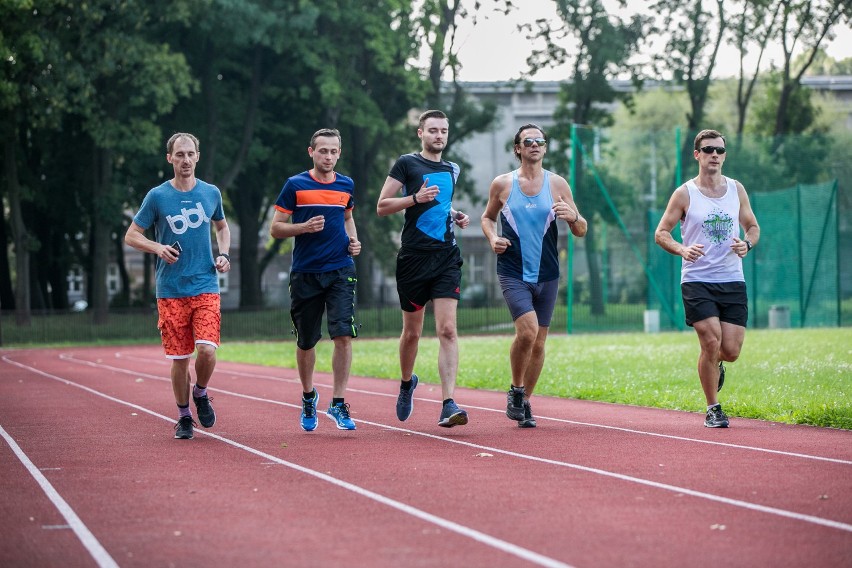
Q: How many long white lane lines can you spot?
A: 4